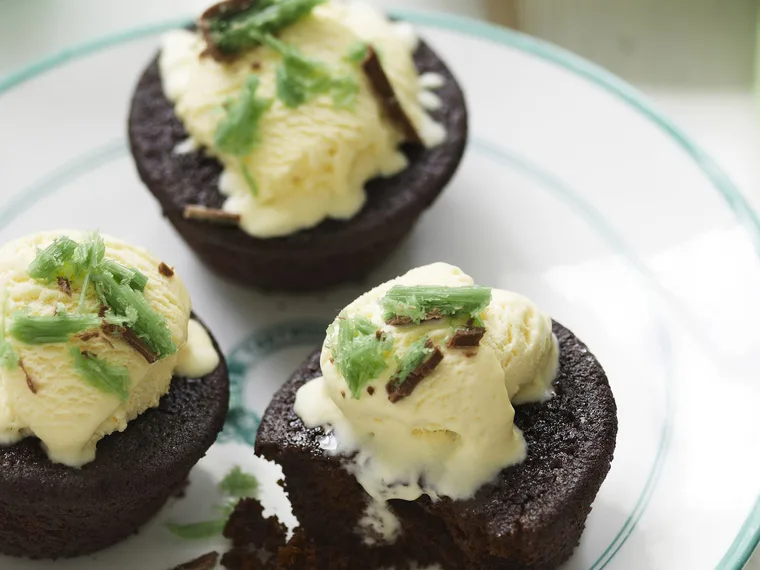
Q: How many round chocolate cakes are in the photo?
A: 3